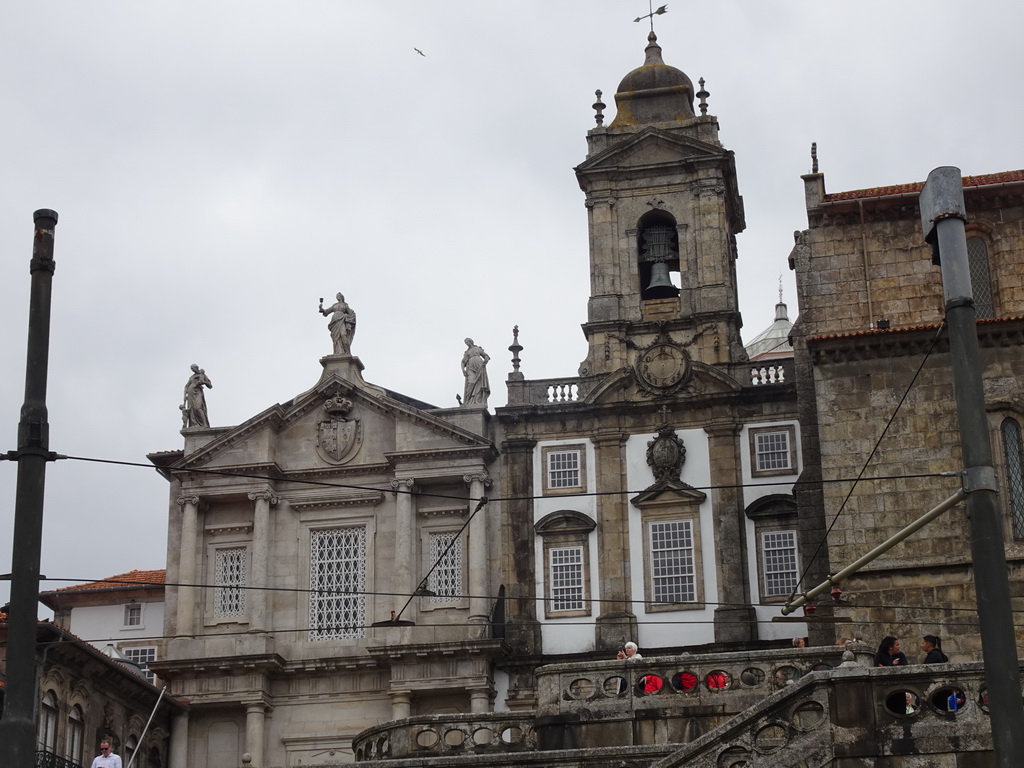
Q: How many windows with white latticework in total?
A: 3